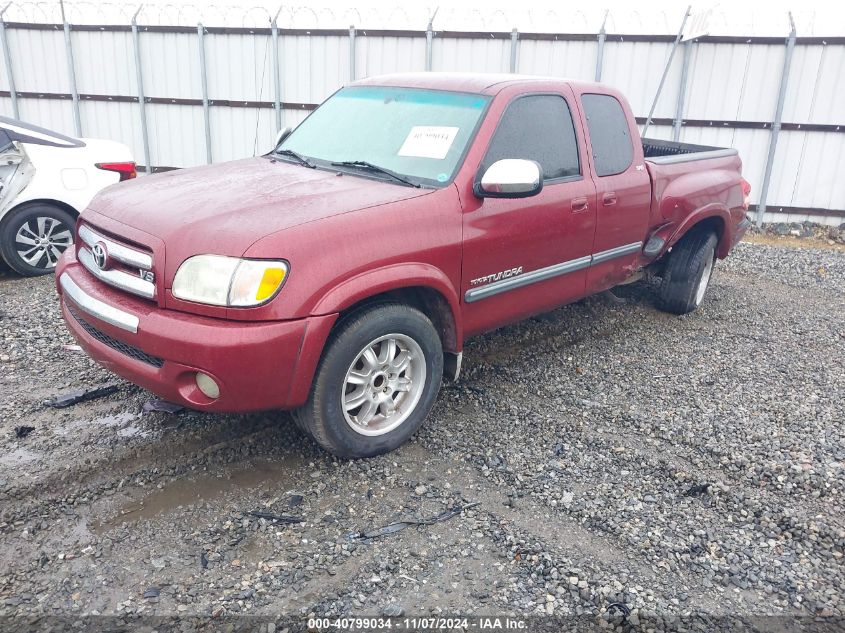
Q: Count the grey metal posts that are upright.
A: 11